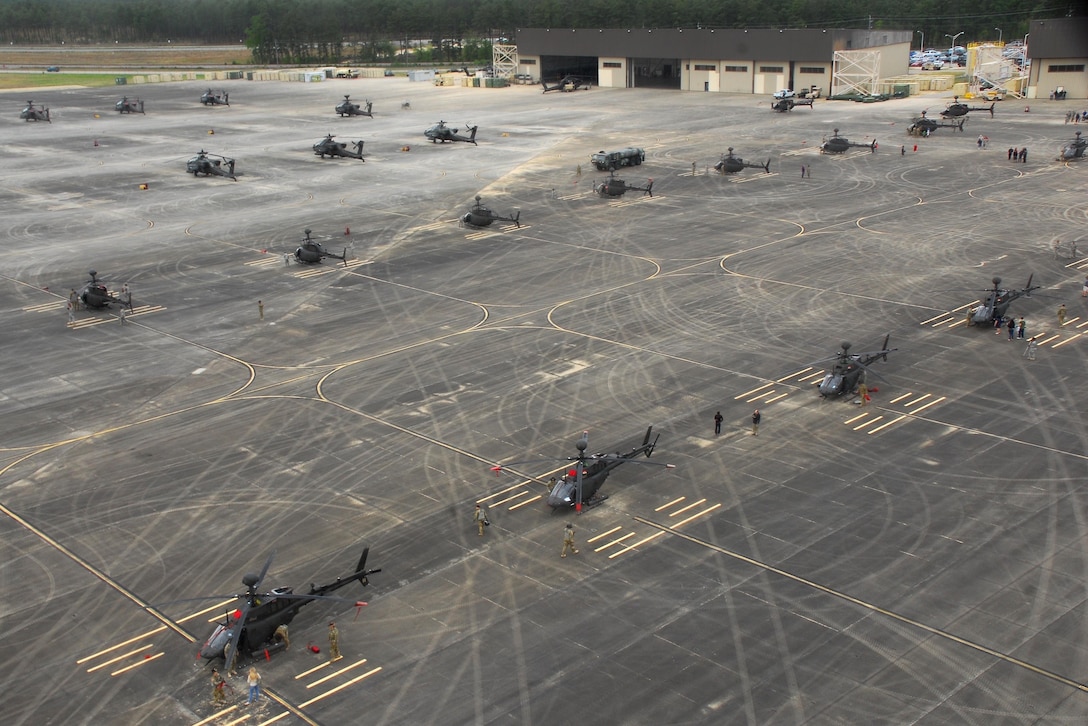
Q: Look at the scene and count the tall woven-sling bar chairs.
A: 0